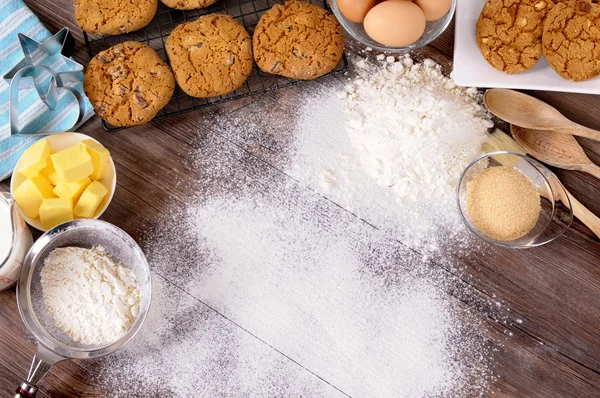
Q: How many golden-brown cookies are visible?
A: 7